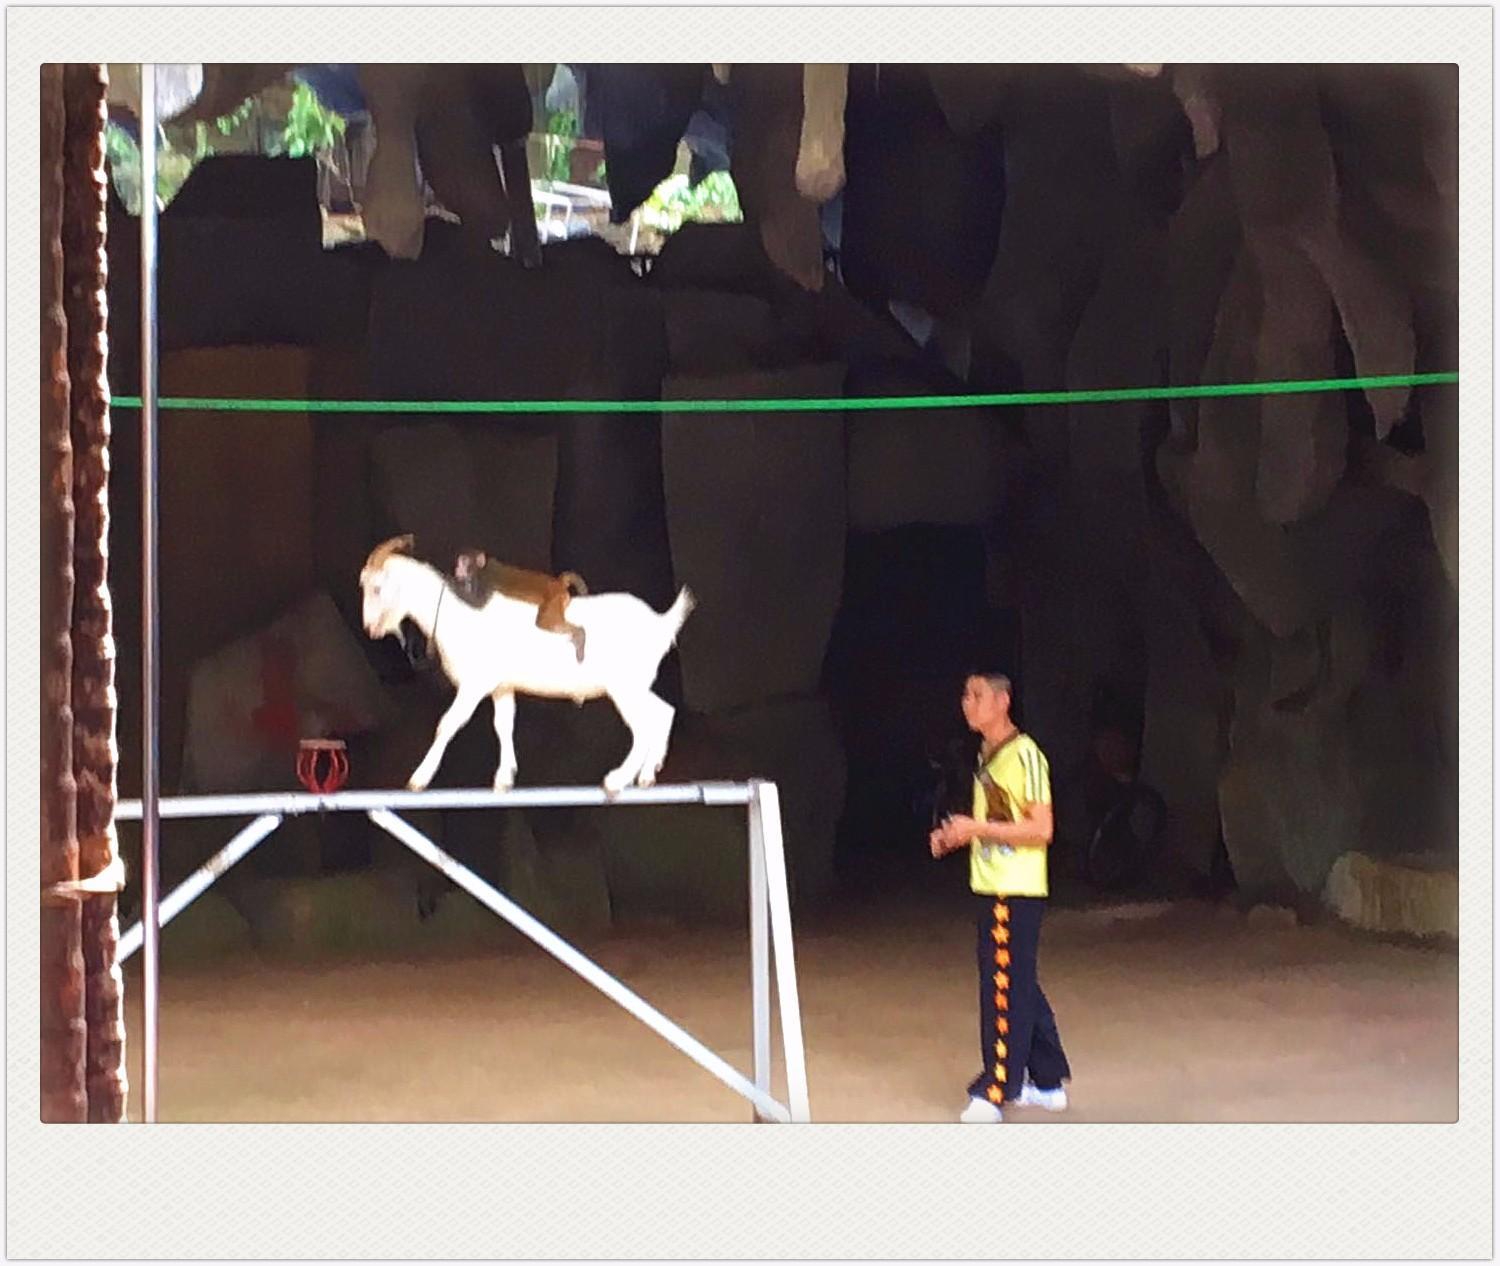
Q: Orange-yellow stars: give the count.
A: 9